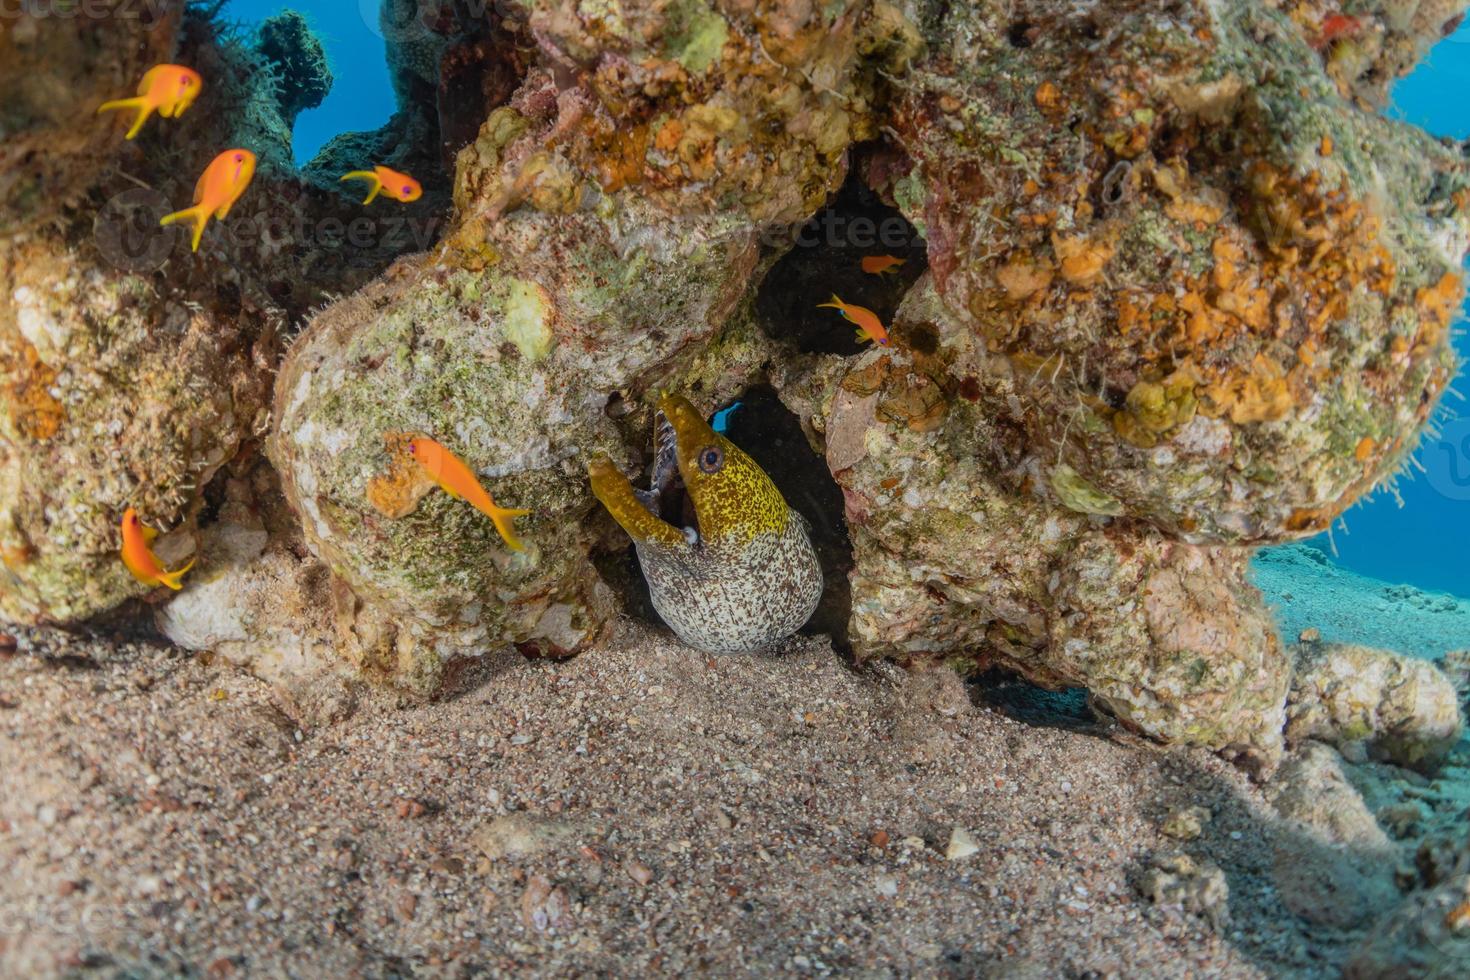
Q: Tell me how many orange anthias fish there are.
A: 7